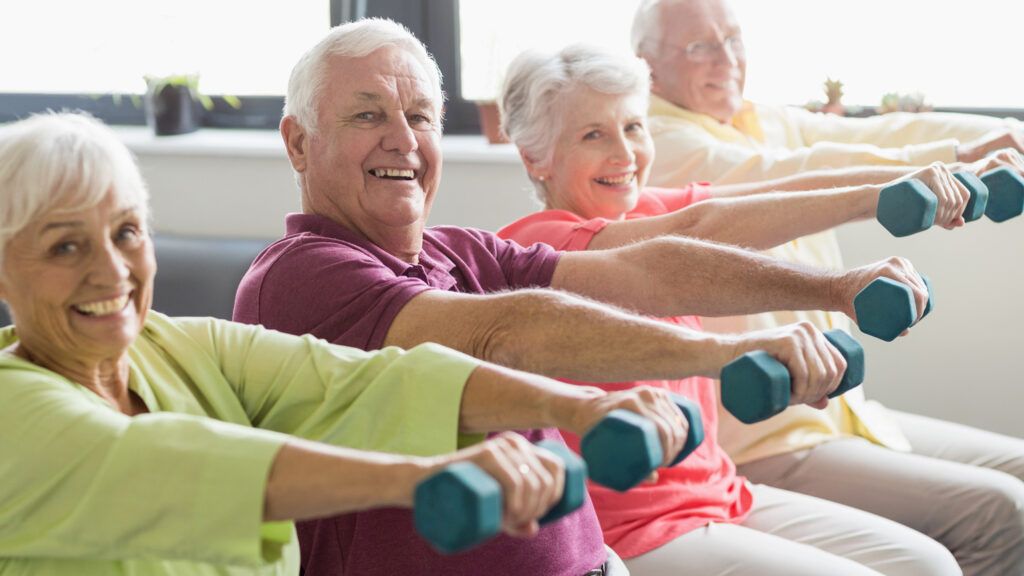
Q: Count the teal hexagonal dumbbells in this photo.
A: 6